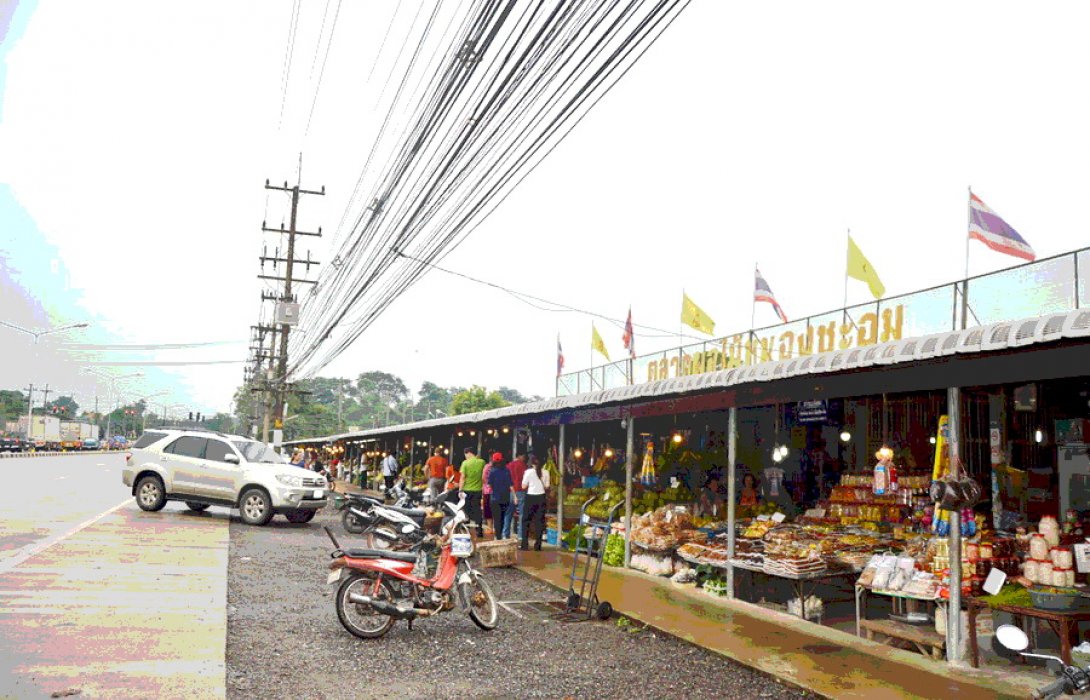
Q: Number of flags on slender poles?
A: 7